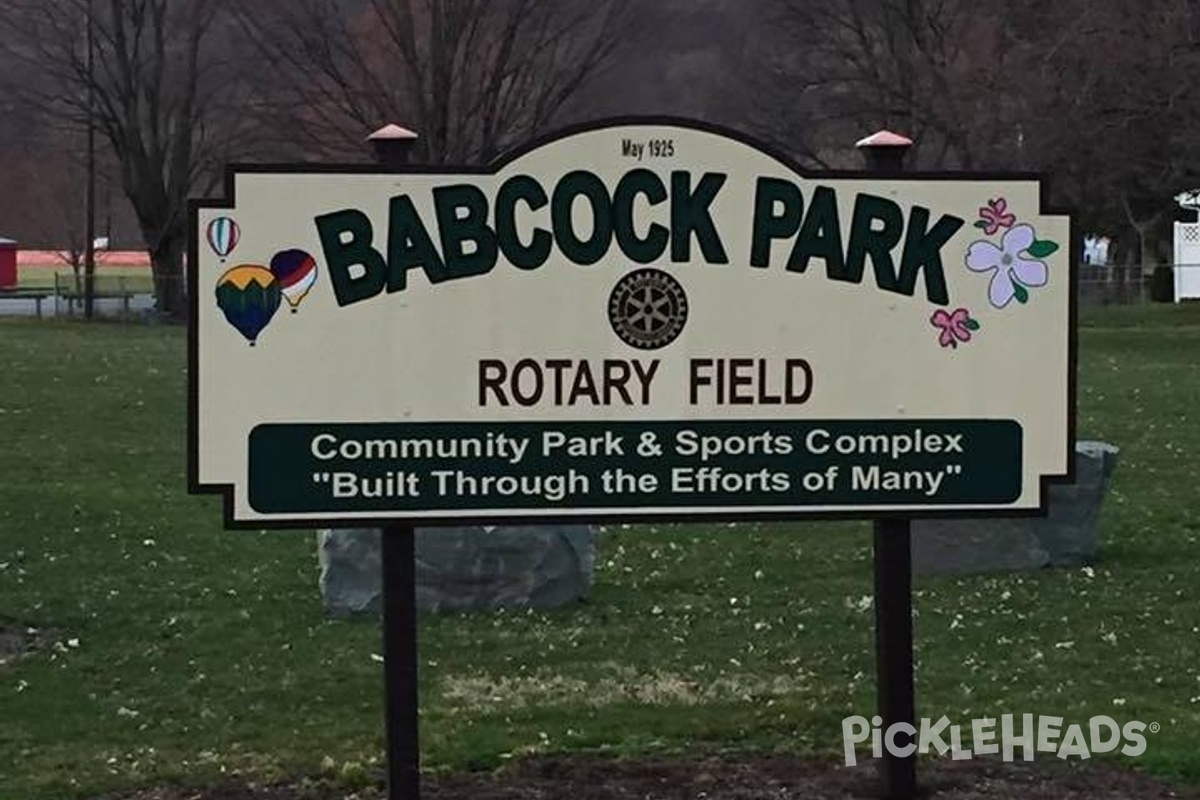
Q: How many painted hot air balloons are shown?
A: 3